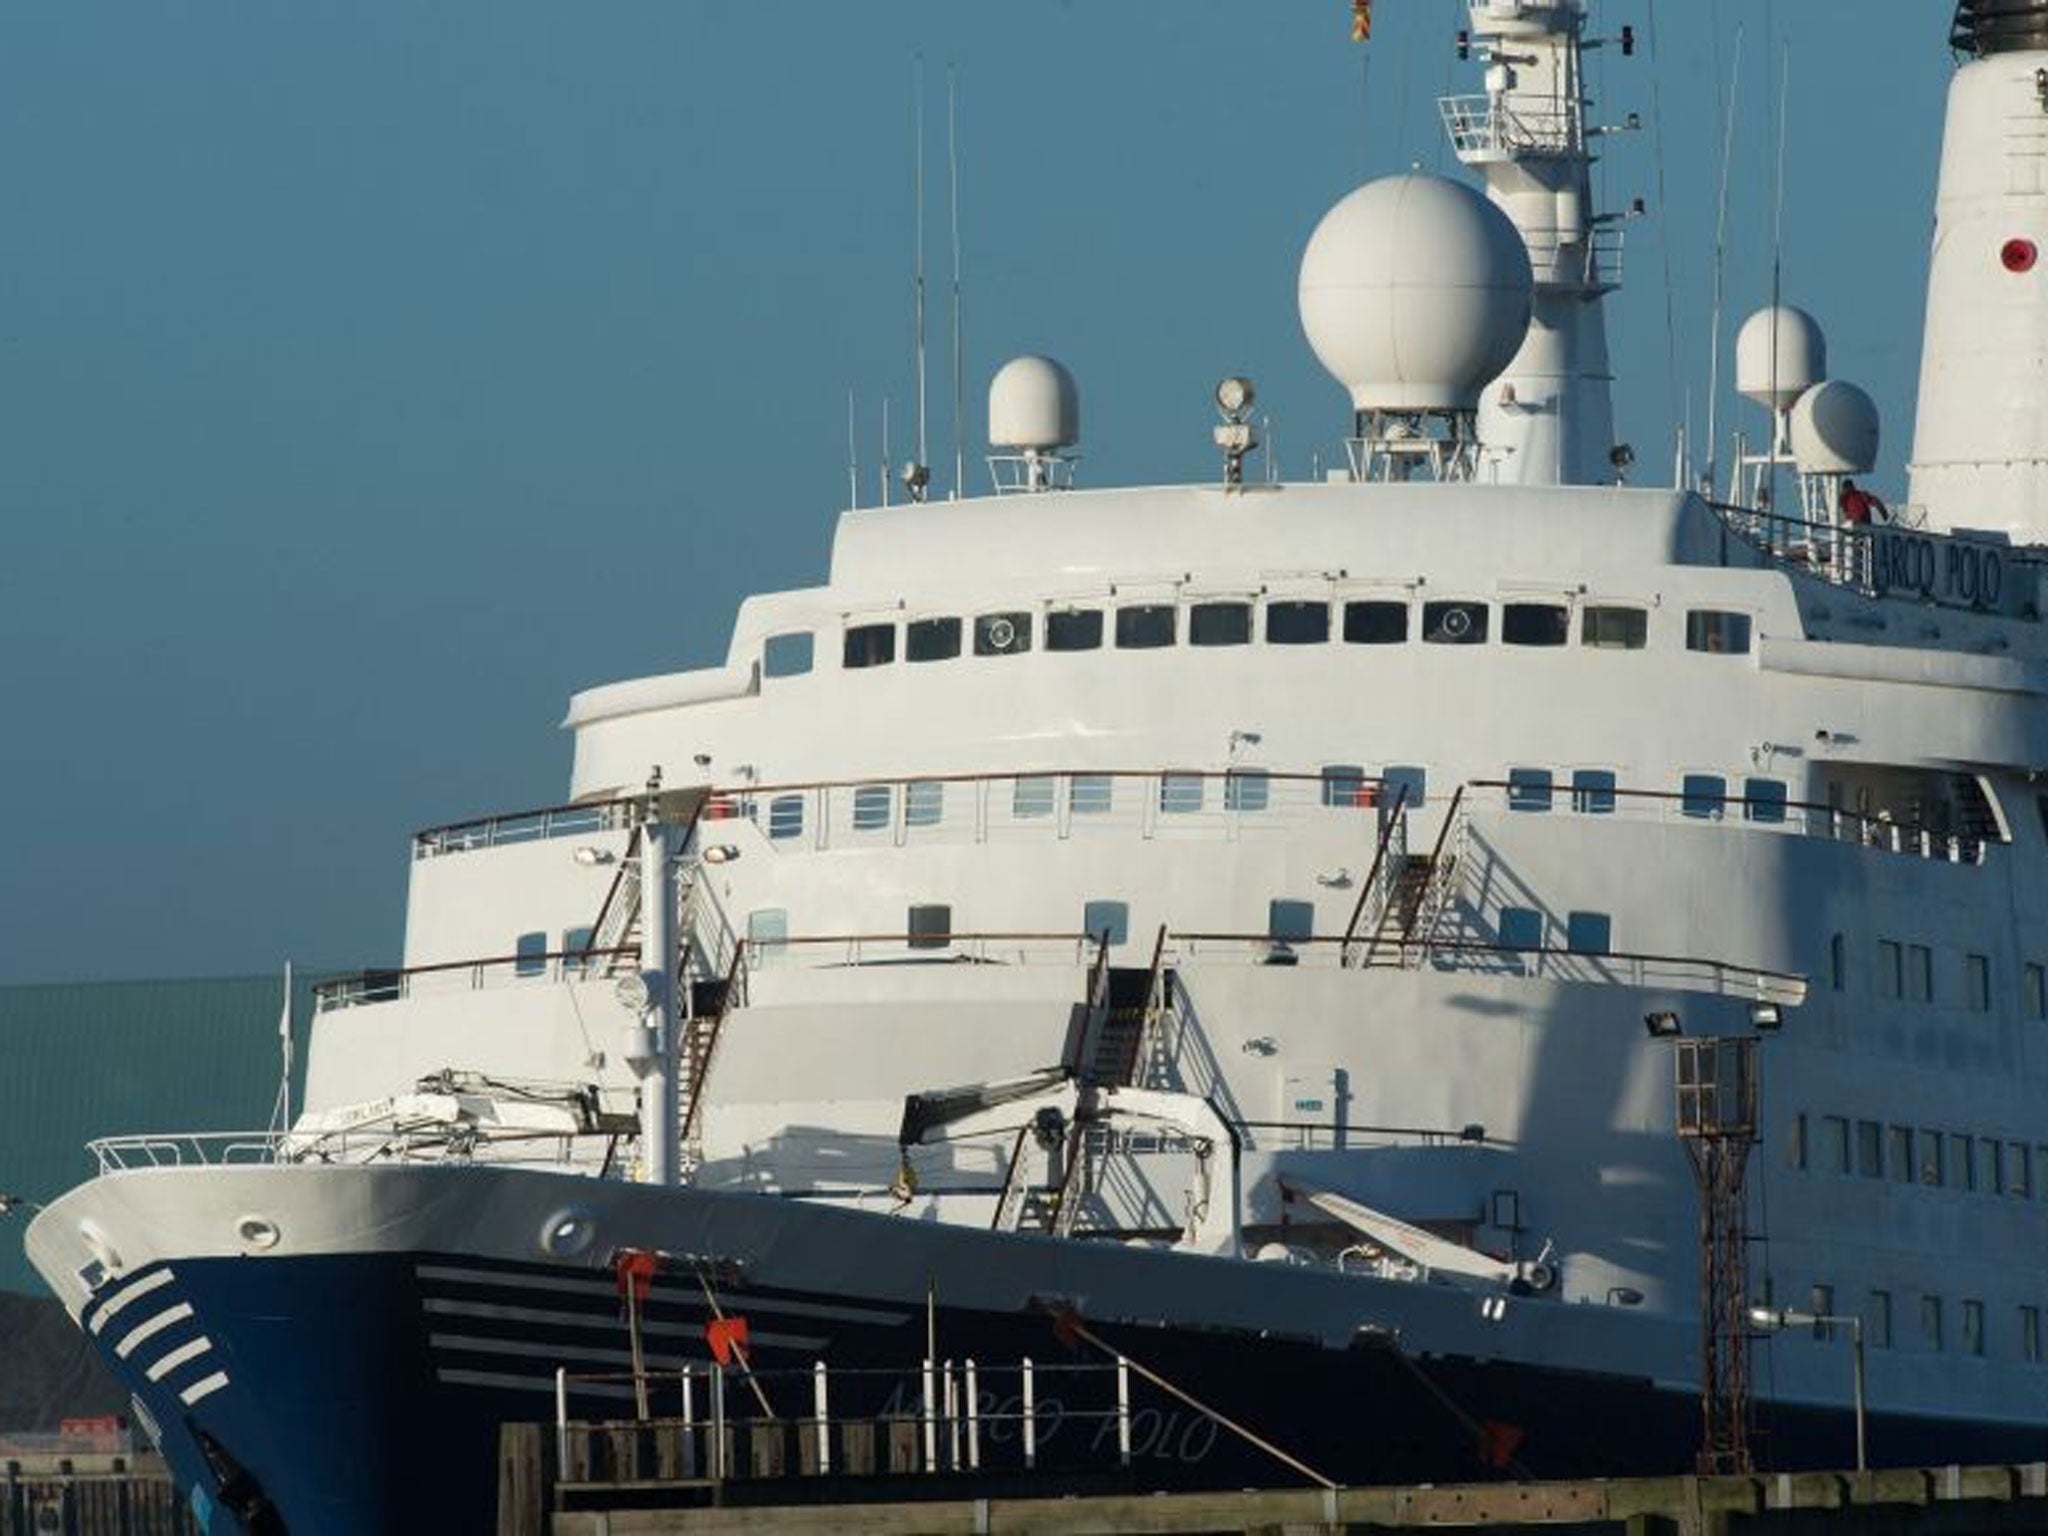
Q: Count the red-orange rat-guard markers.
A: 4